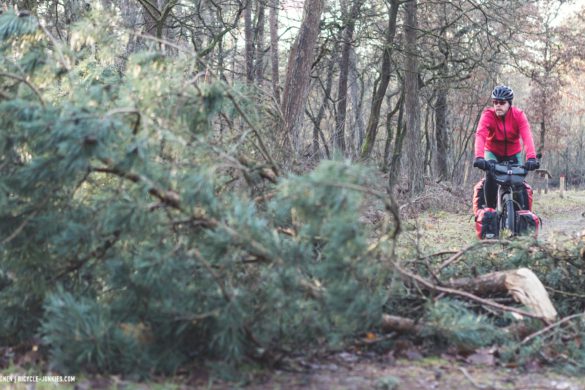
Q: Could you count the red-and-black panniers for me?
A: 4